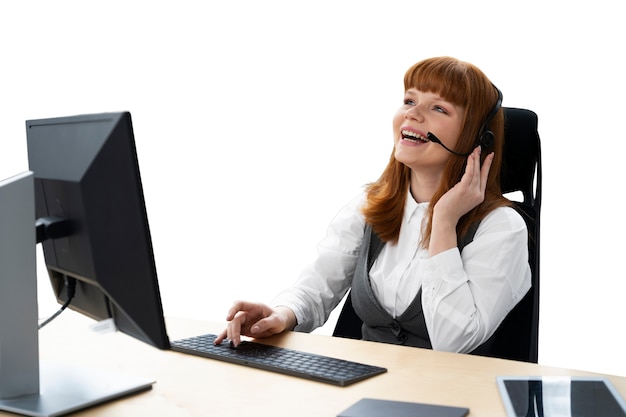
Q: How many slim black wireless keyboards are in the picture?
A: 1